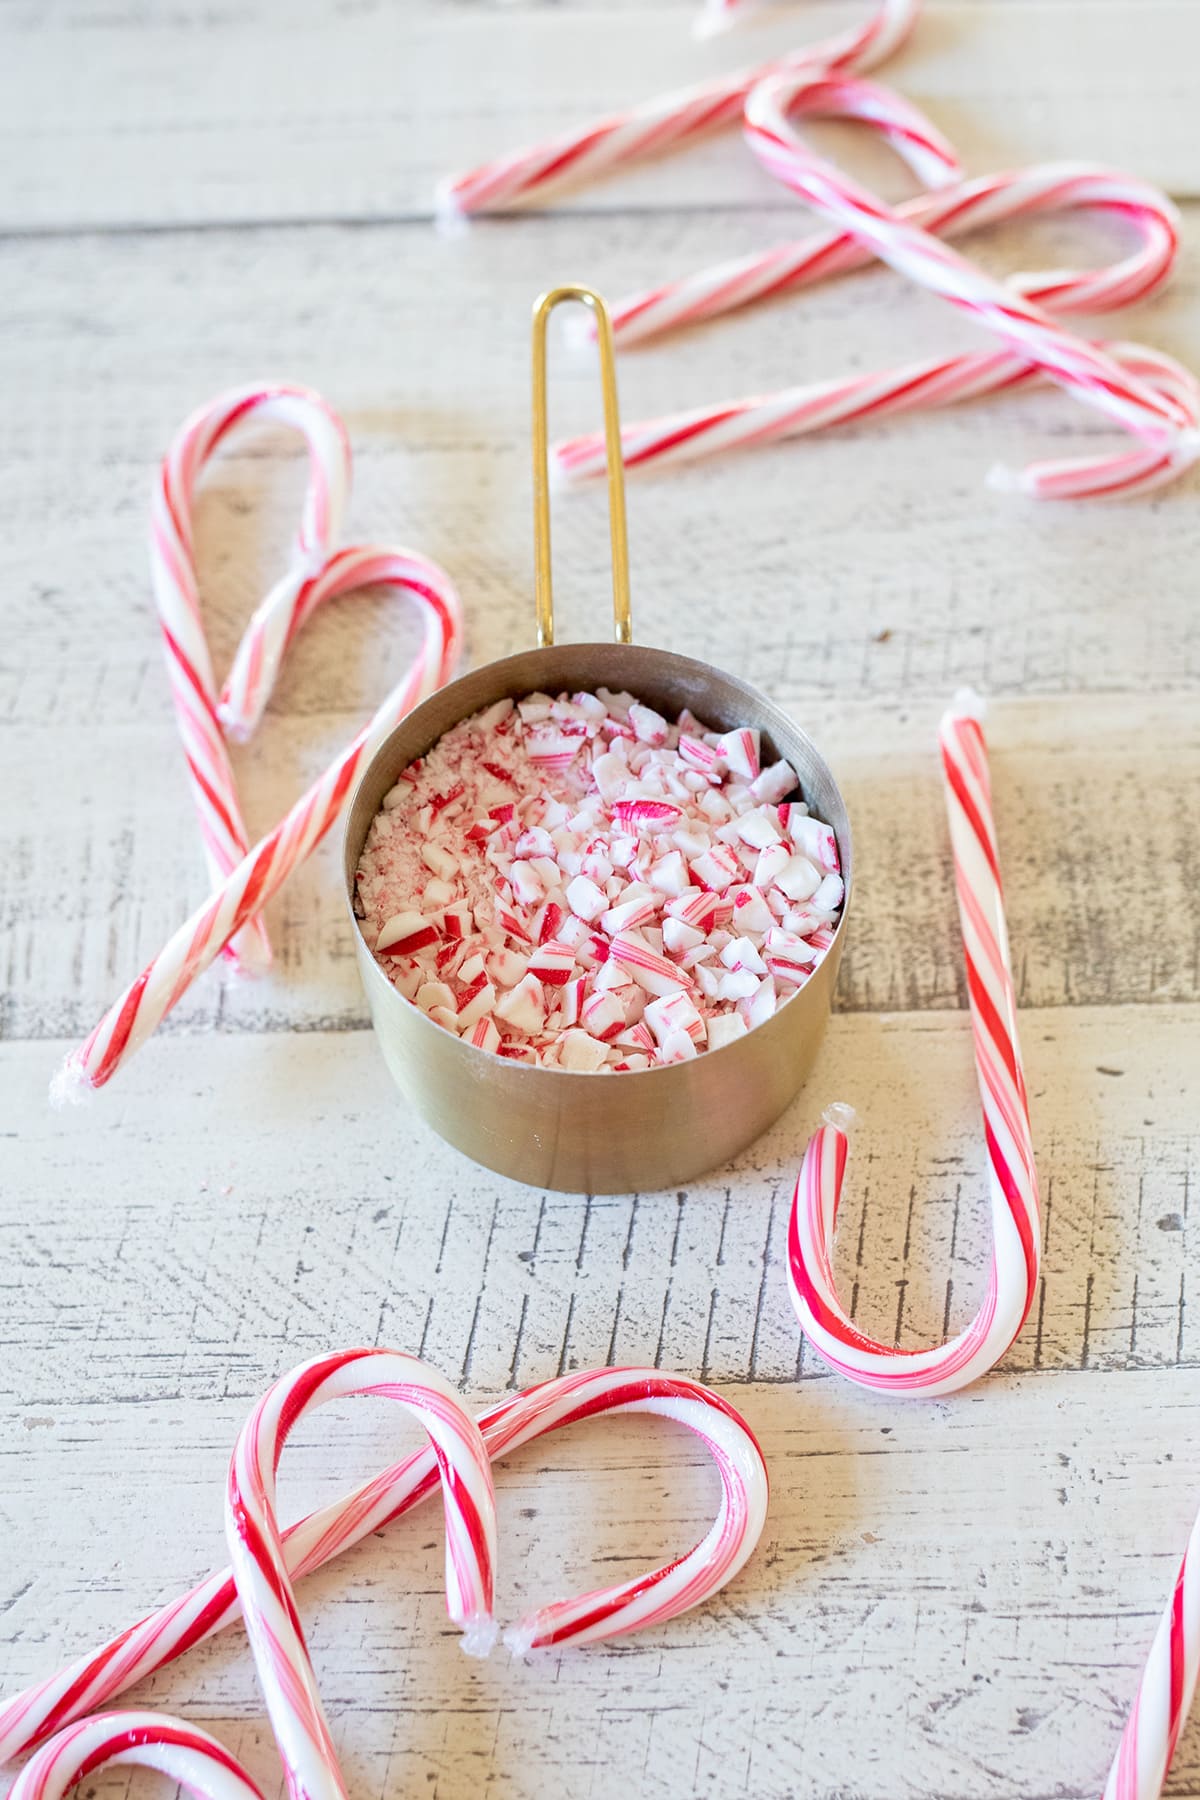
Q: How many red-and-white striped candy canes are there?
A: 11